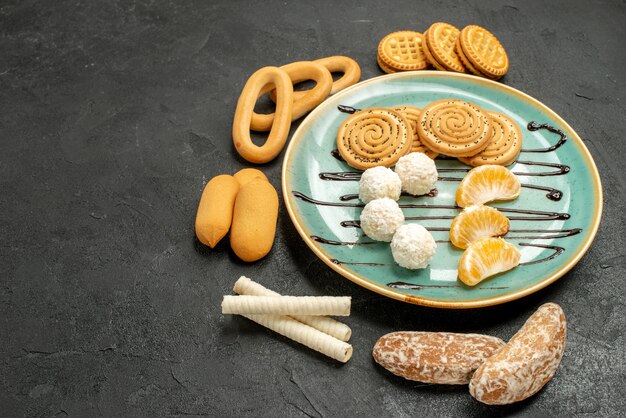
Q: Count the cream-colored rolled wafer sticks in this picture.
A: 3